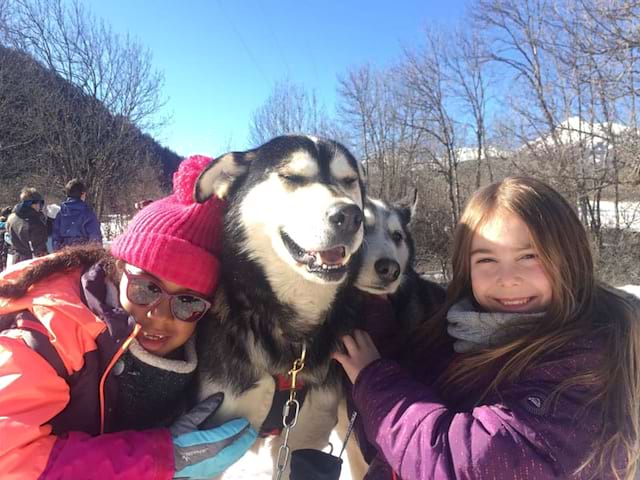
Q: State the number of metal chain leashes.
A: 1